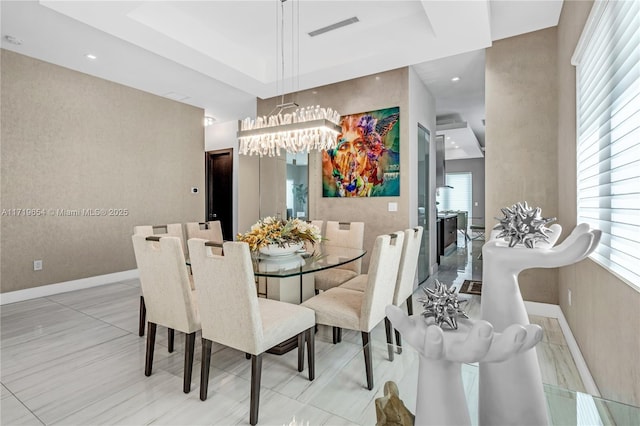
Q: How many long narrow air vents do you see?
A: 1